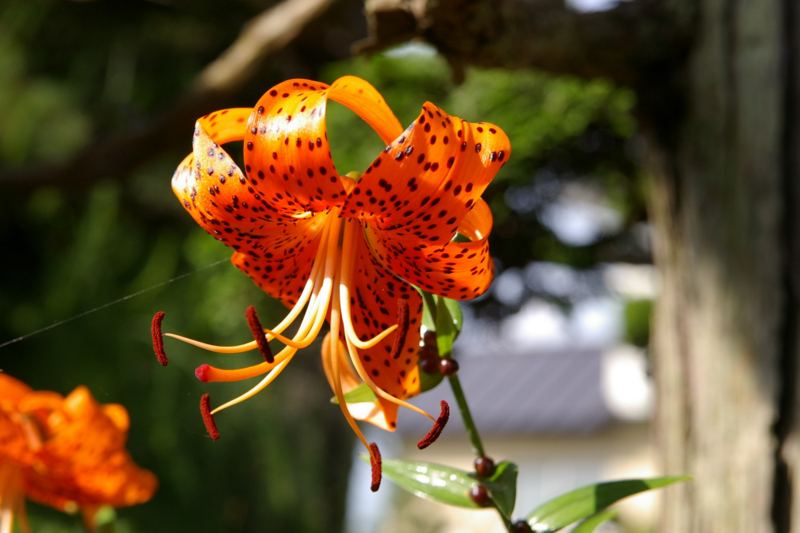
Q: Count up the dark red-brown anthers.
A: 6